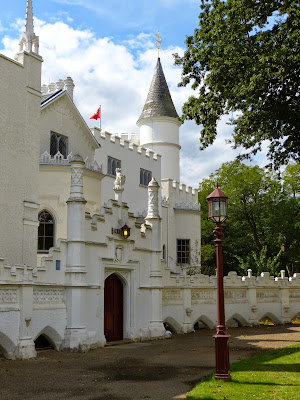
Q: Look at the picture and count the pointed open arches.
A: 7